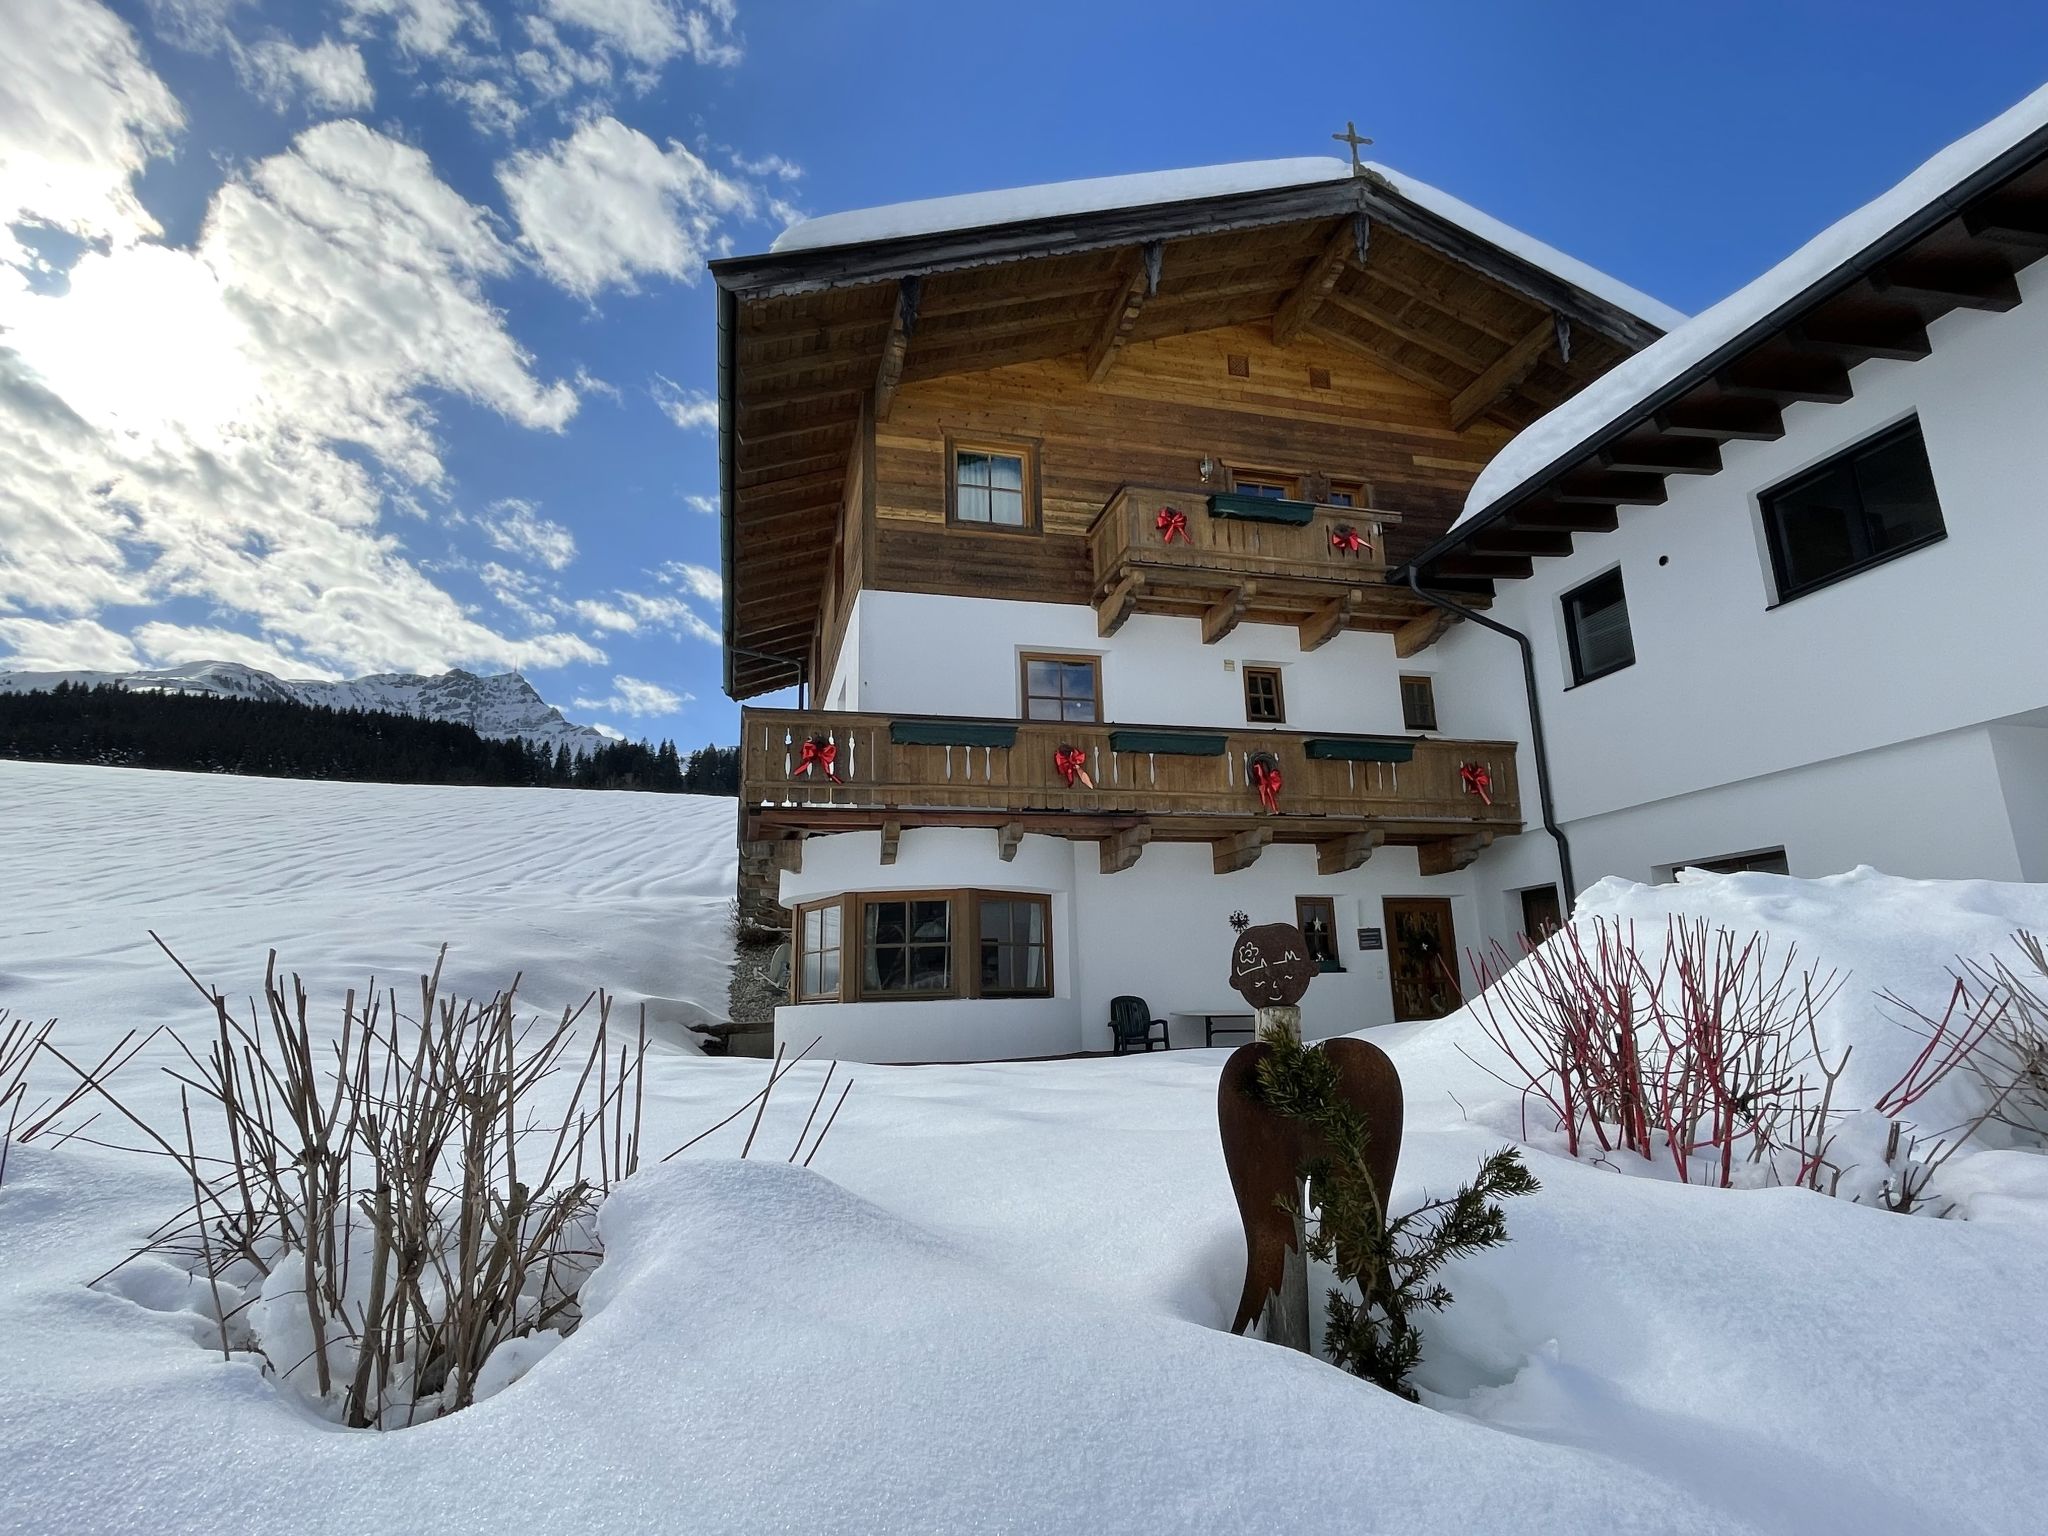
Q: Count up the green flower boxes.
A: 4